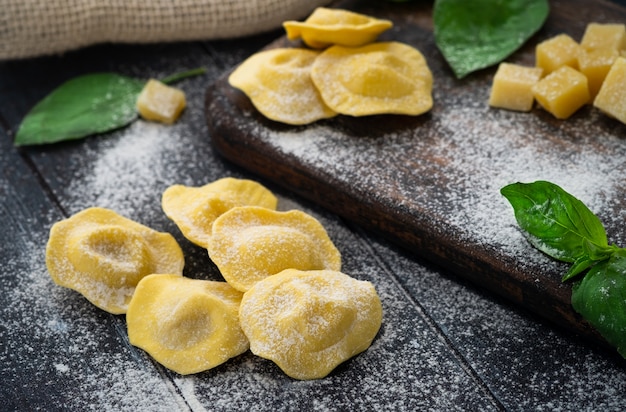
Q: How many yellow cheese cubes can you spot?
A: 7